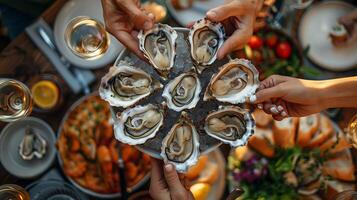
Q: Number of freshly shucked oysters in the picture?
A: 8